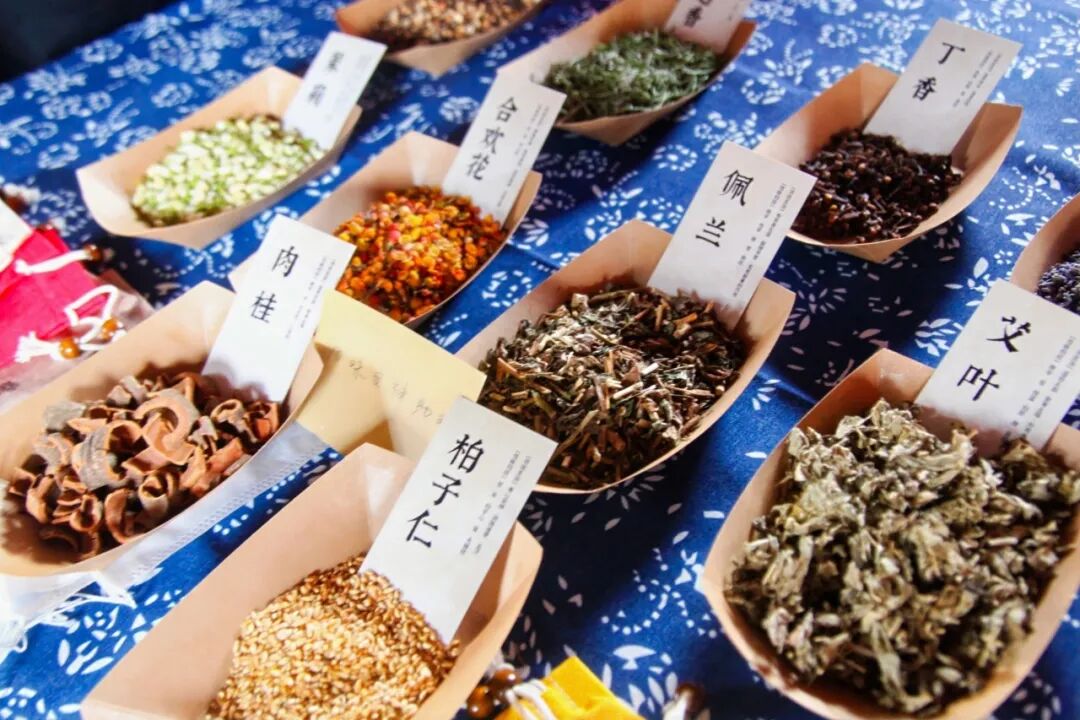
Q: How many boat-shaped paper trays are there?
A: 10